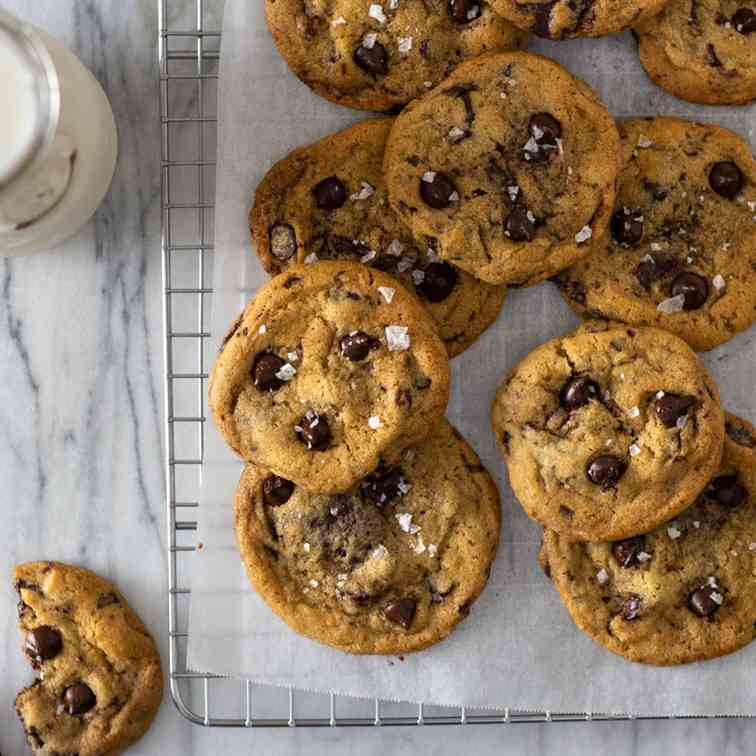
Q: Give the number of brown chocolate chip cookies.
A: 11